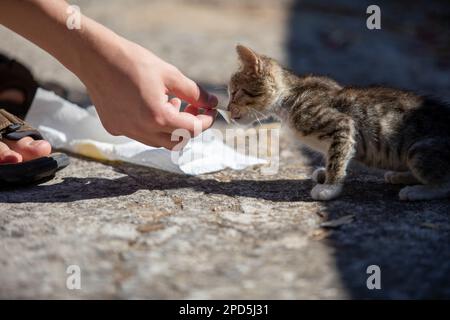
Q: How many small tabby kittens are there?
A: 1